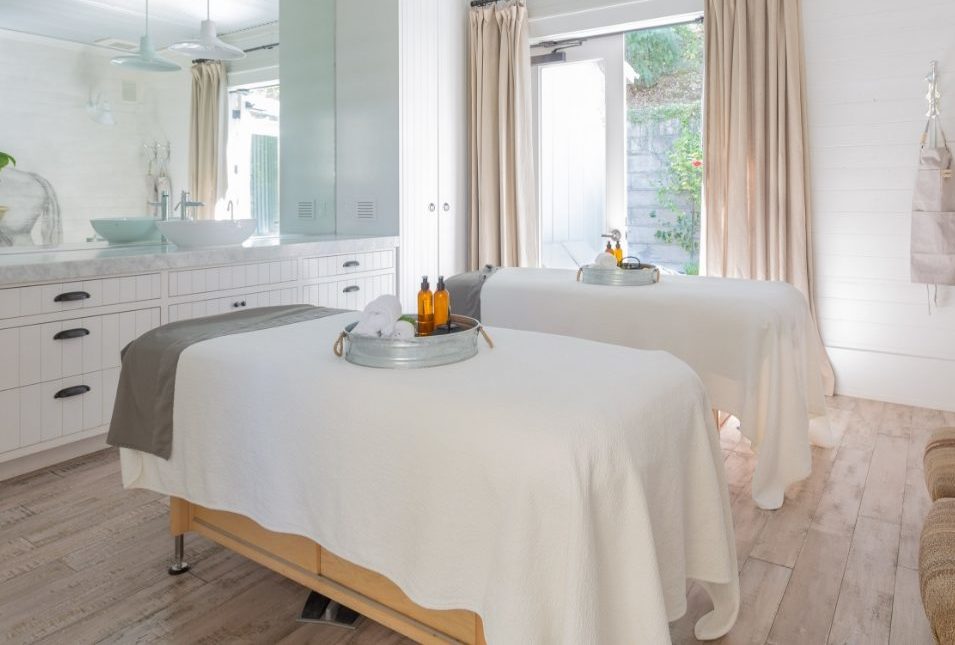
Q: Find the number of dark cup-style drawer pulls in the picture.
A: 5